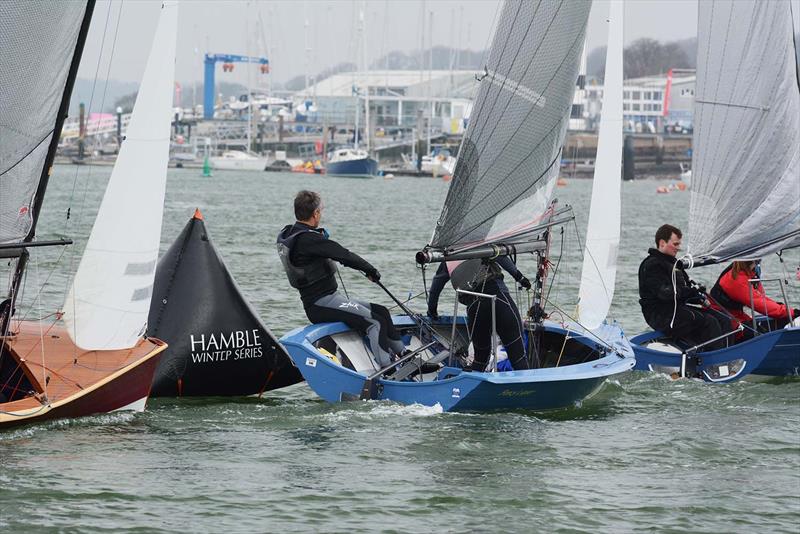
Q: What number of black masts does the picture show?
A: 1